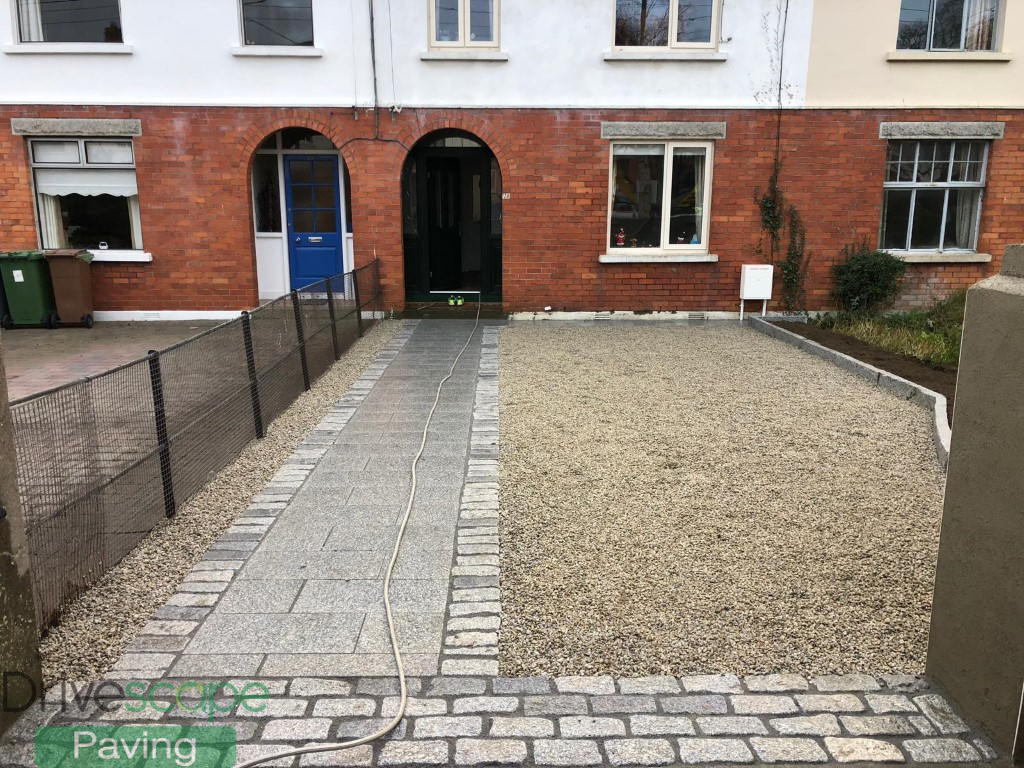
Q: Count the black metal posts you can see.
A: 5